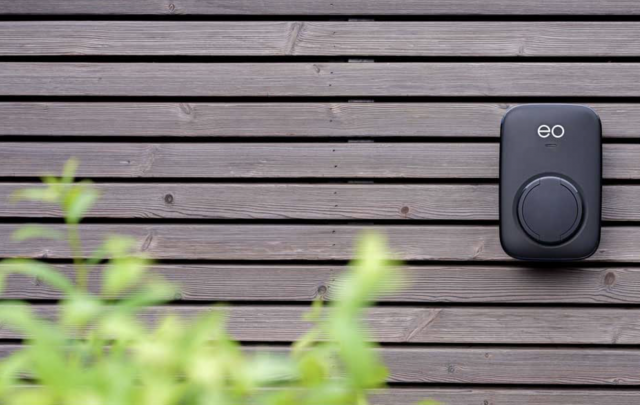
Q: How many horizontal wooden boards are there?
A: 11